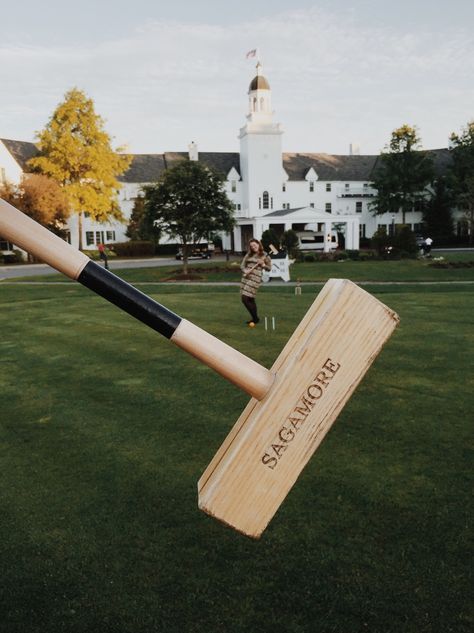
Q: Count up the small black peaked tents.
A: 0